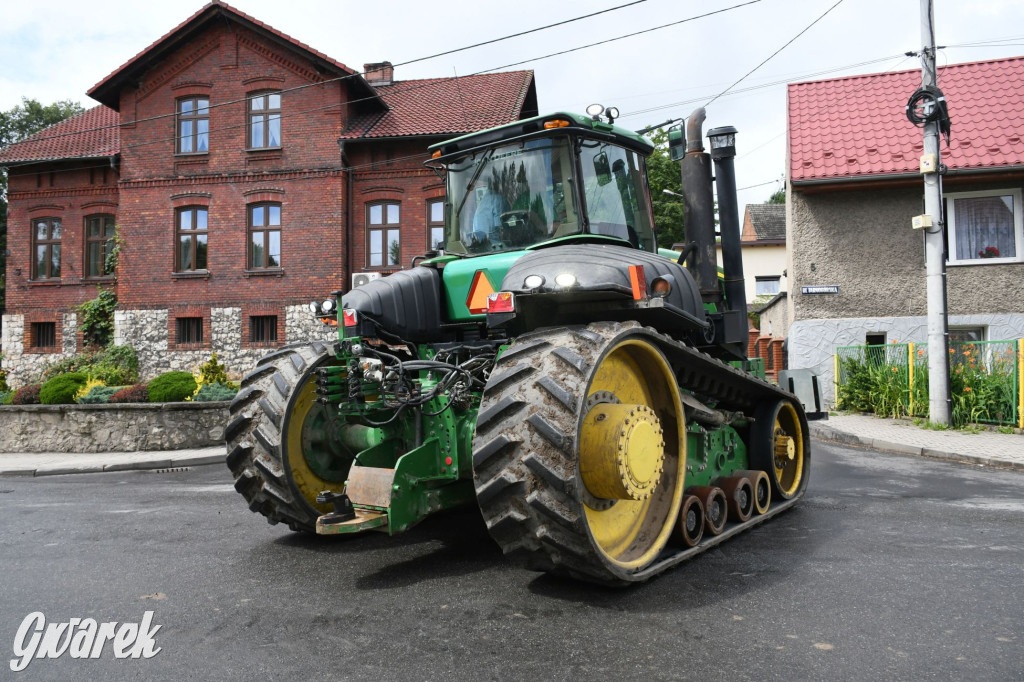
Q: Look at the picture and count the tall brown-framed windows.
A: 8